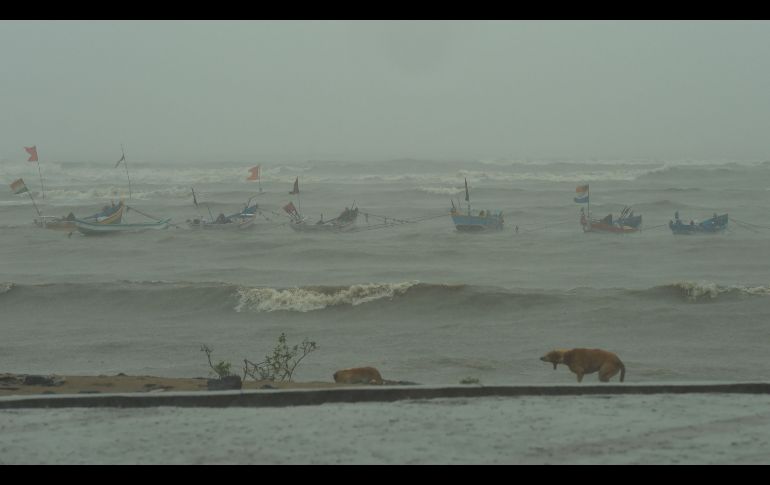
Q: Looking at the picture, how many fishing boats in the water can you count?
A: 7